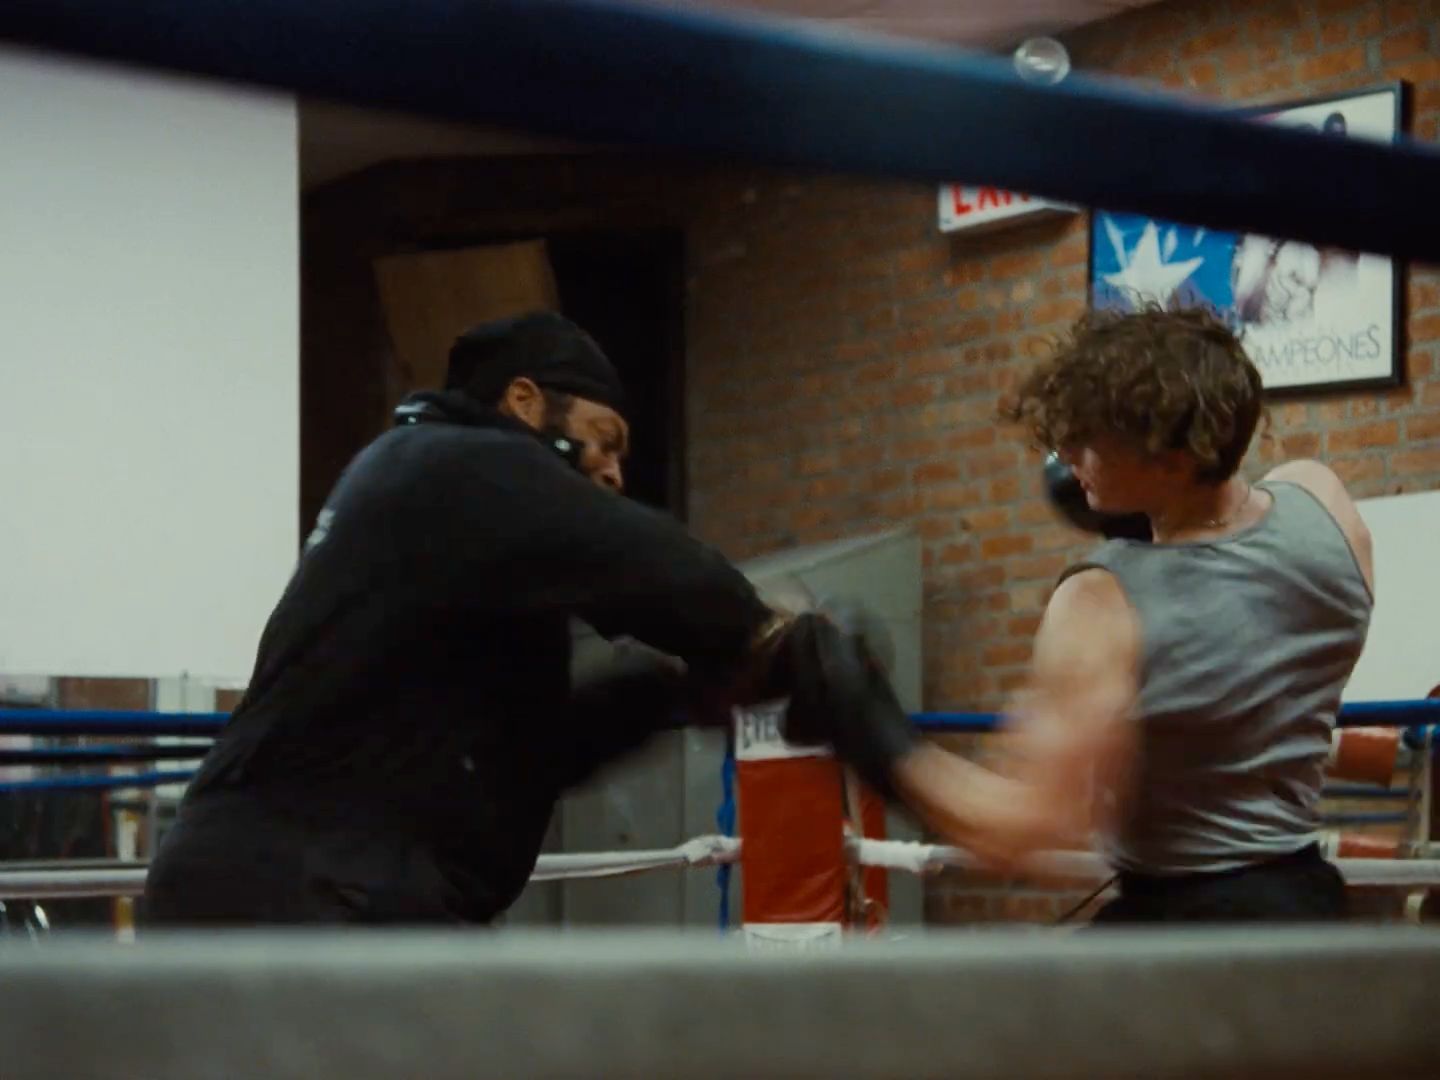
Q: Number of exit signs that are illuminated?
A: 1